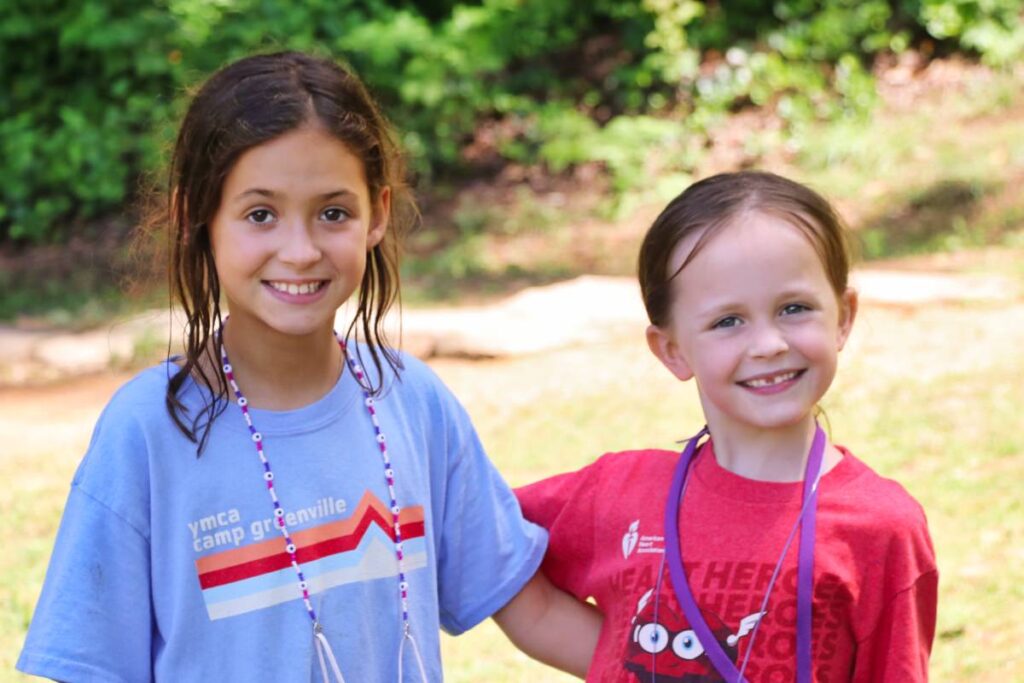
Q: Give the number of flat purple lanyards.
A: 1